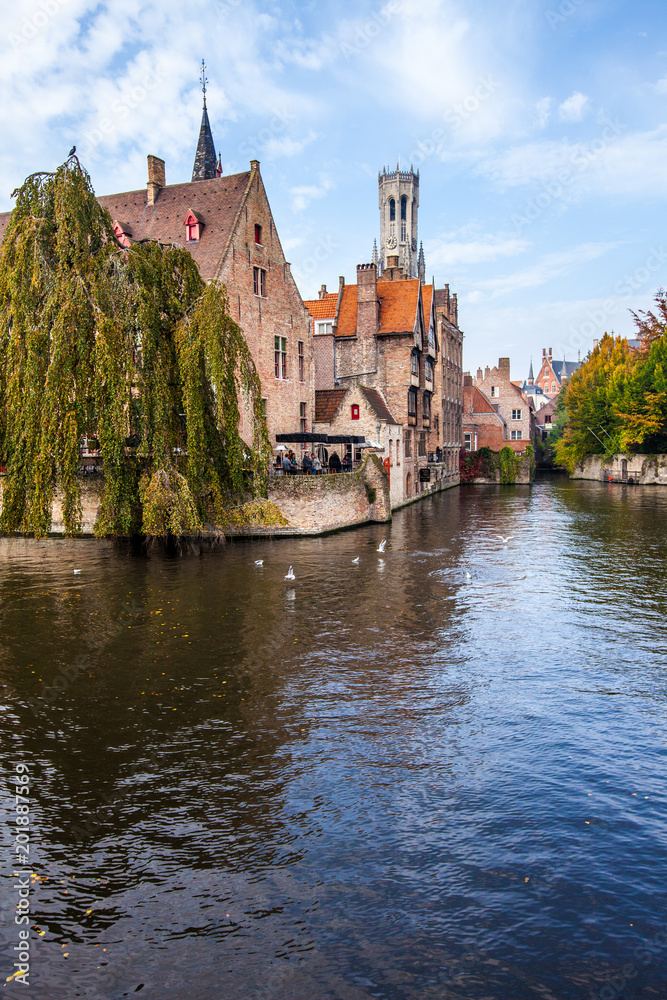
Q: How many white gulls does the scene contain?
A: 7